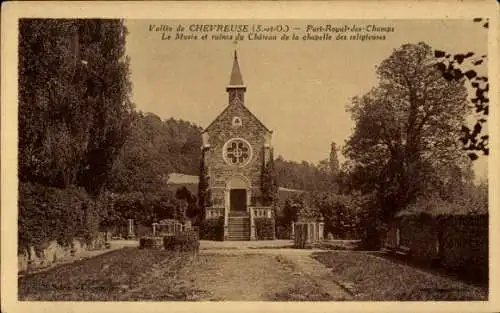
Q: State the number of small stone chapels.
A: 1